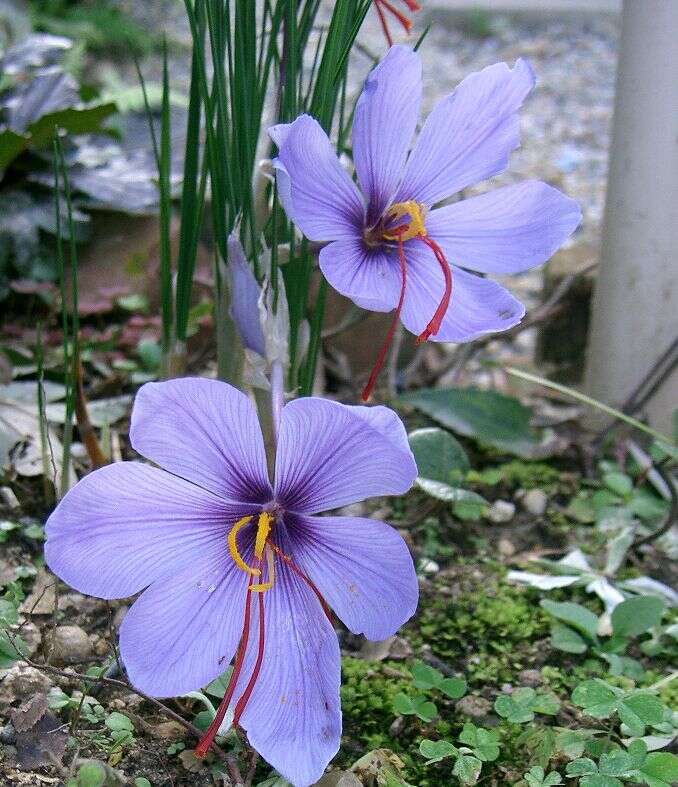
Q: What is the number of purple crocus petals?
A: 12